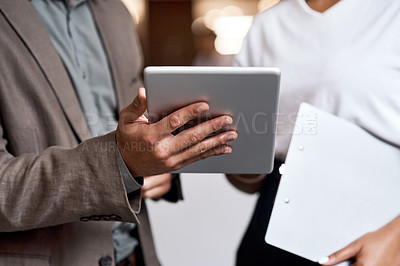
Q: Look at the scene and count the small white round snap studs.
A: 2